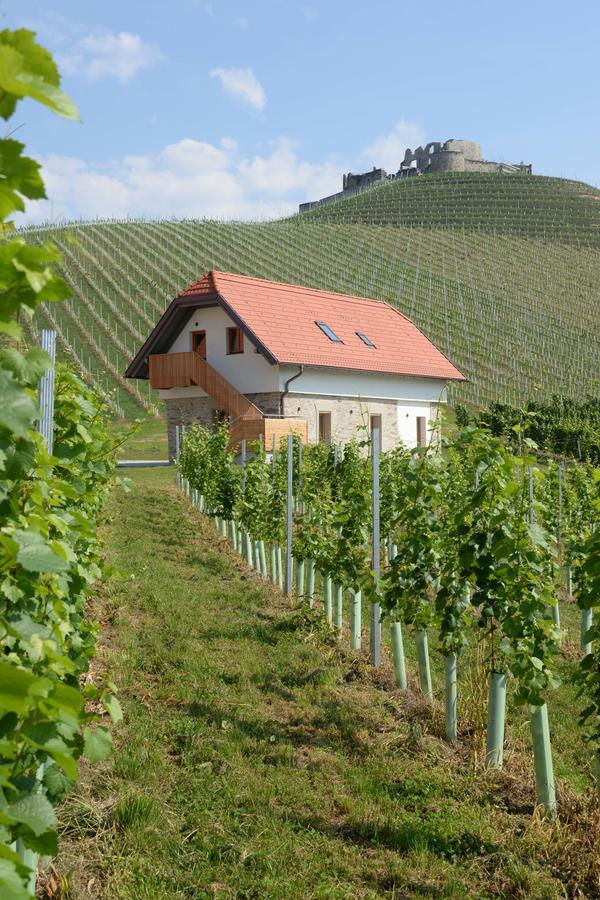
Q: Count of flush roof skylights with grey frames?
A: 2